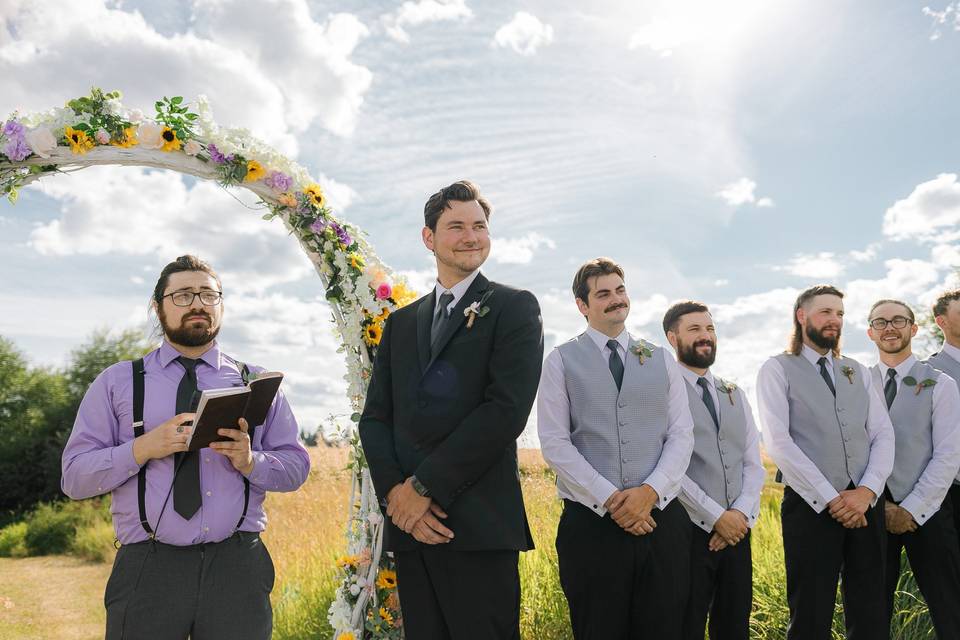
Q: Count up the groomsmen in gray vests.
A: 5